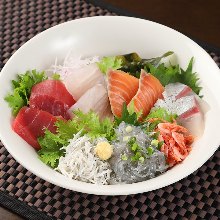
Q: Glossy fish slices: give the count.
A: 8